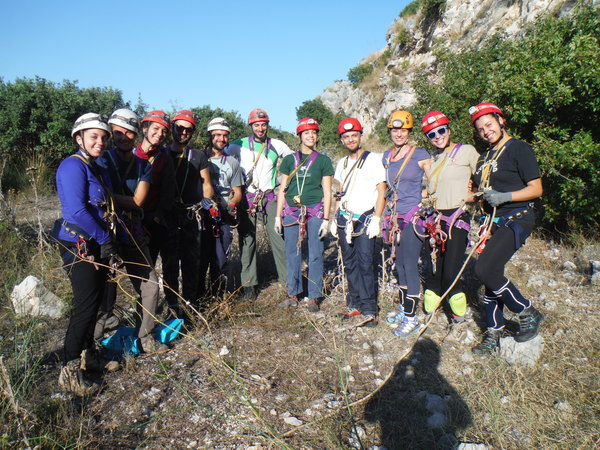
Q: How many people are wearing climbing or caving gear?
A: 11